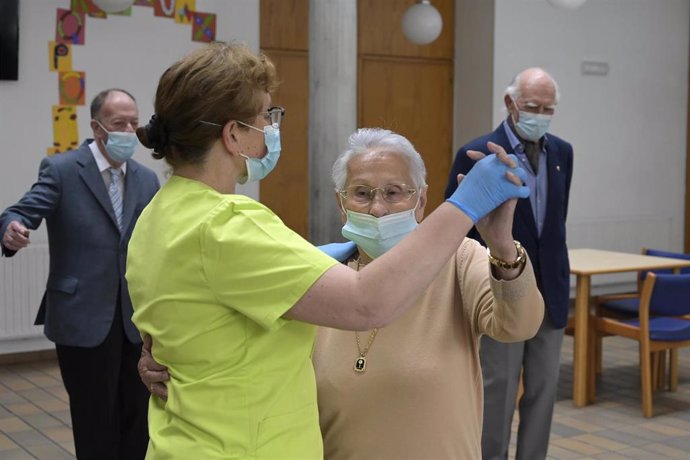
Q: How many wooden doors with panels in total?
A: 2